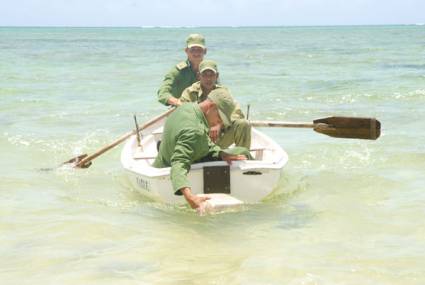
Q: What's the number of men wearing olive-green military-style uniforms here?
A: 3